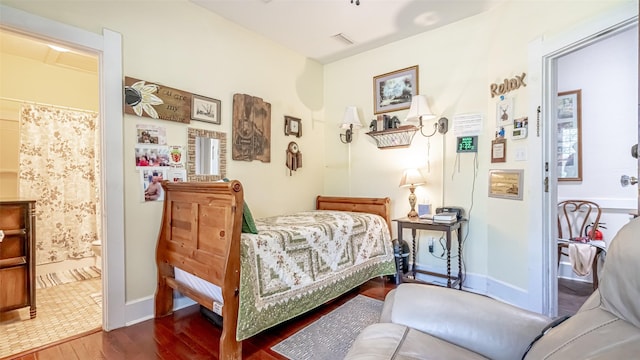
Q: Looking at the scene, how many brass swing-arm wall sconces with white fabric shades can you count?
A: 2